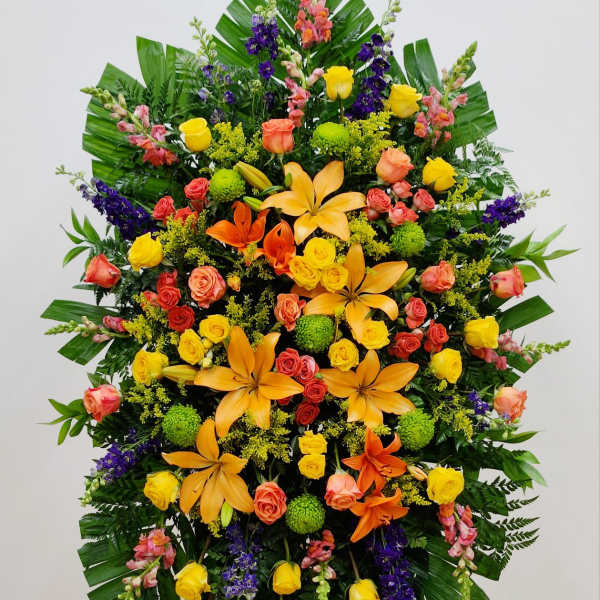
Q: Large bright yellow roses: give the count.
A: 13